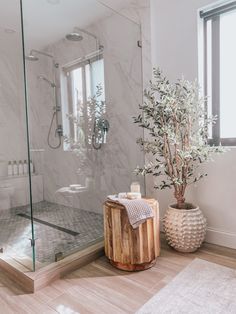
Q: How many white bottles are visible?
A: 5